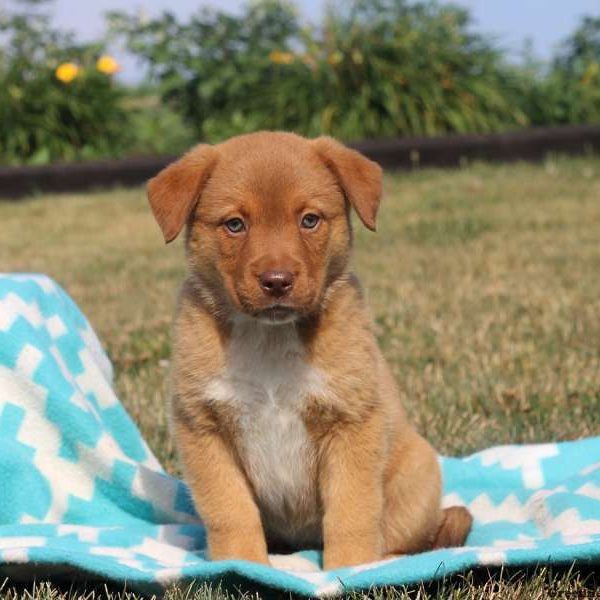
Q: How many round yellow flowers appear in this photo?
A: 2